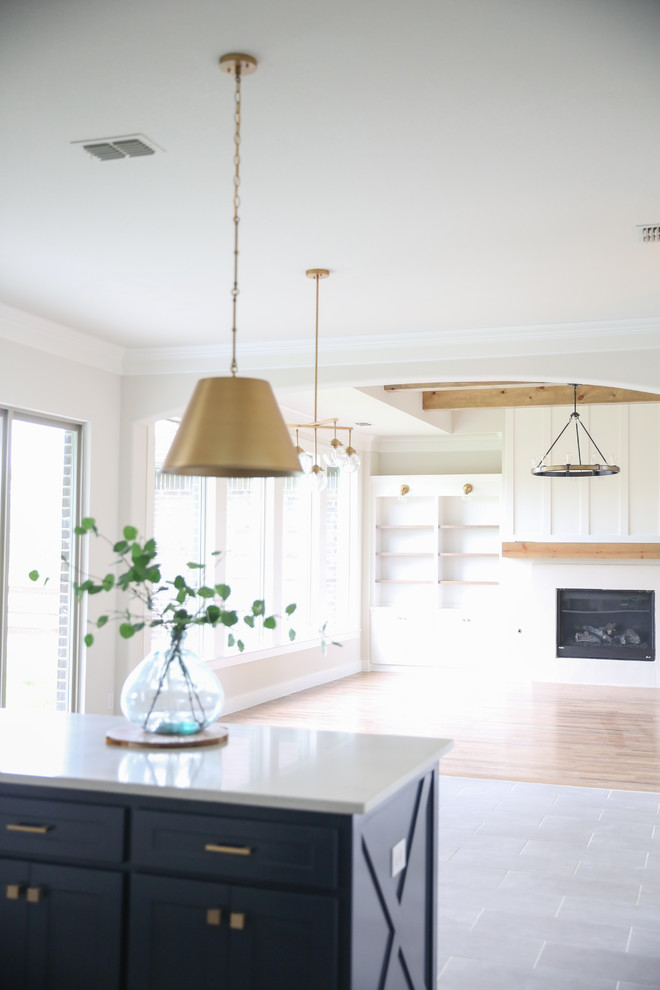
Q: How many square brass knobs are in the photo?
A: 4